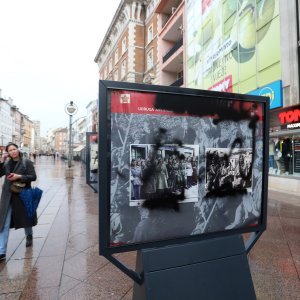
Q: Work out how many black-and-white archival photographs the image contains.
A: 2